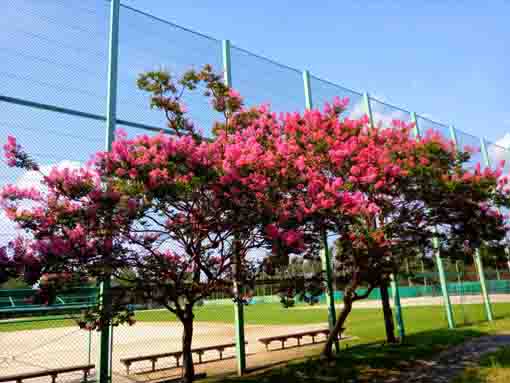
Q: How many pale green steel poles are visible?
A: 7